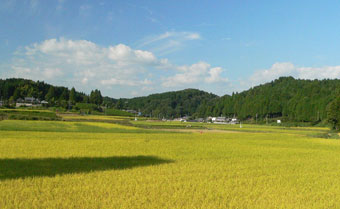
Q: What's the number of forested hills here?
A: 3